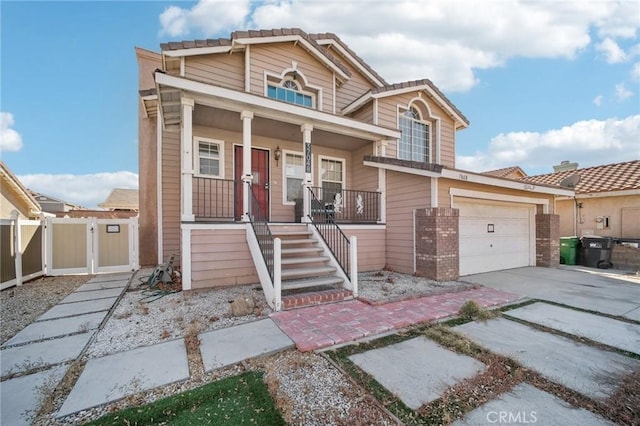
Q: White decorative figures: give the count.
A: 2